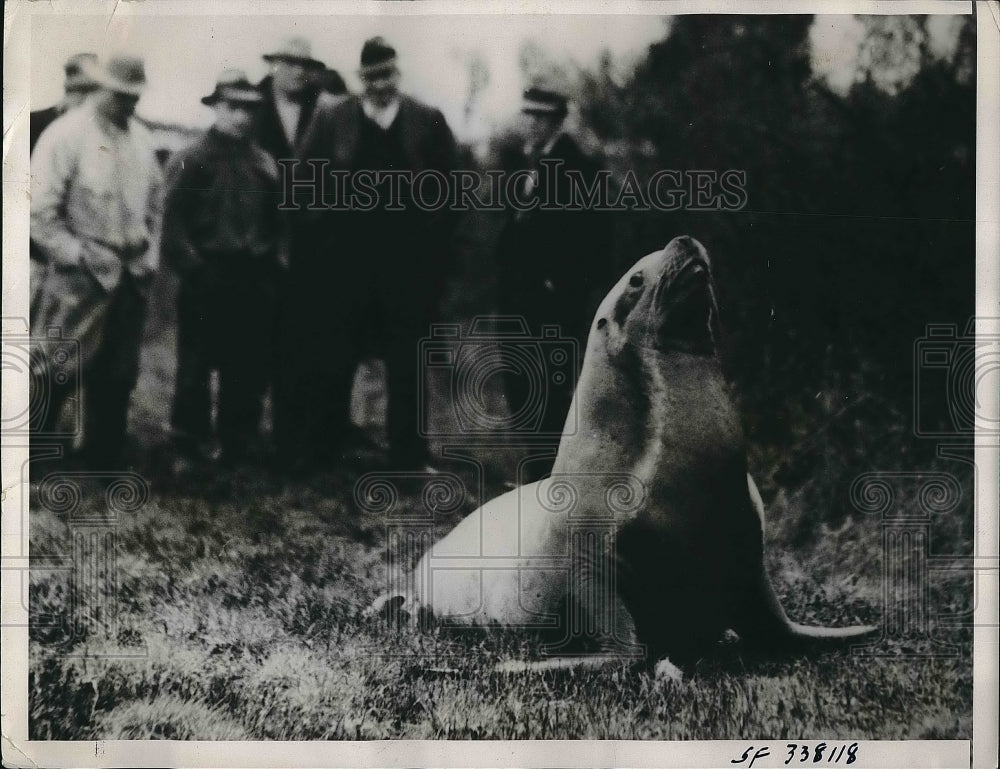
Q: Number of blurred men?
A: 6